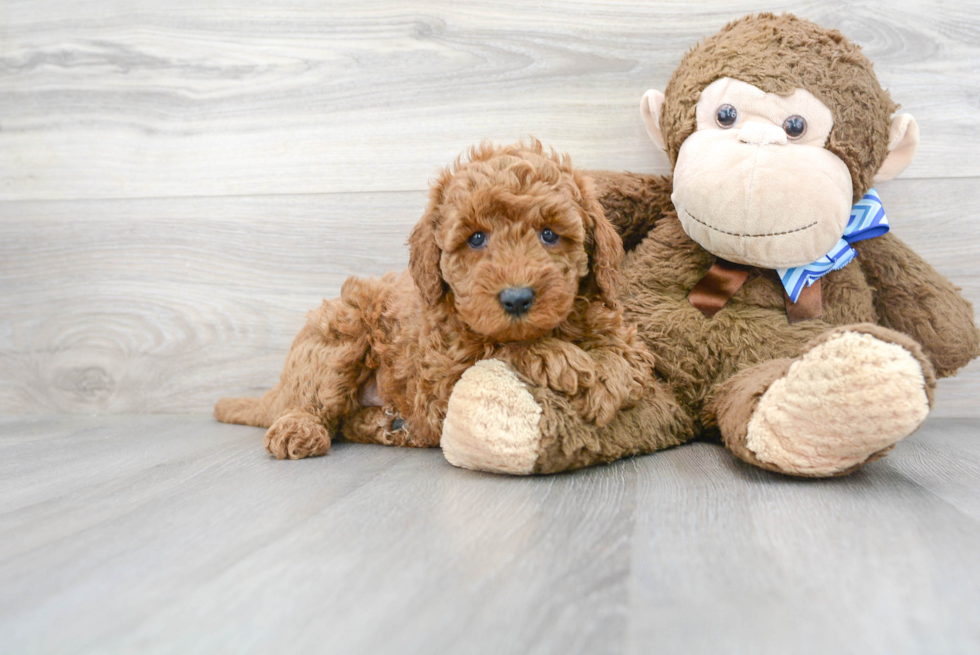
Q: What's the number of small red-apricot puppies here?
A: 1